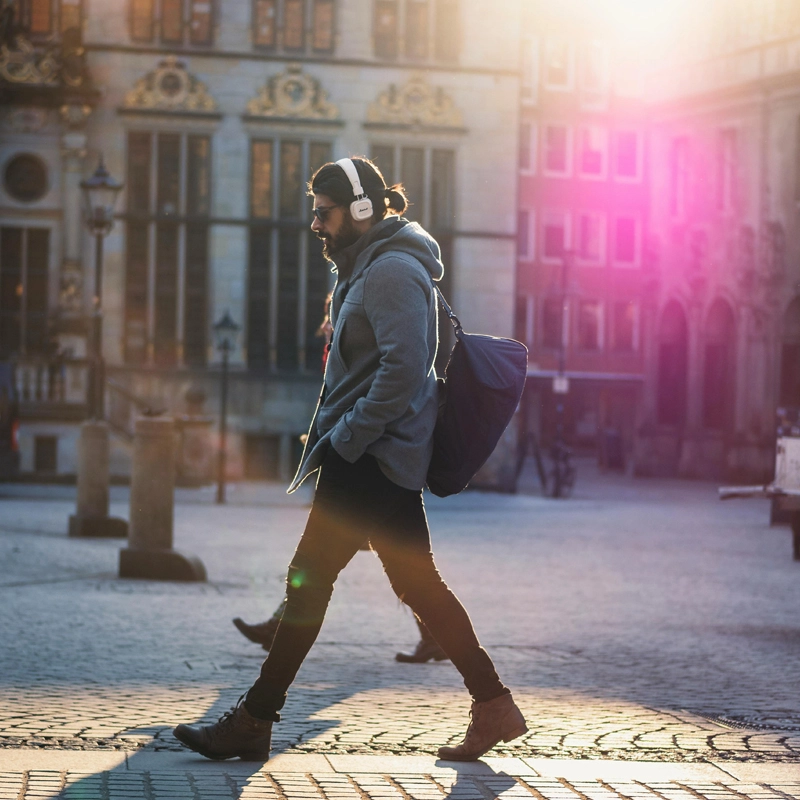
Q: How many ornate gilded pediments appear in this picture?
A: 3